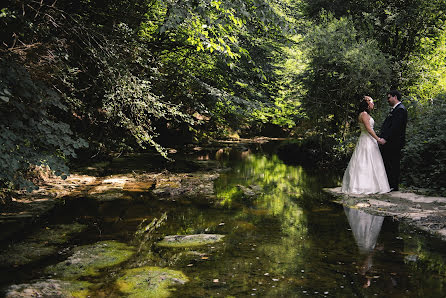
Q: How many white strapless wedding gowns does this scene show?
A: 1